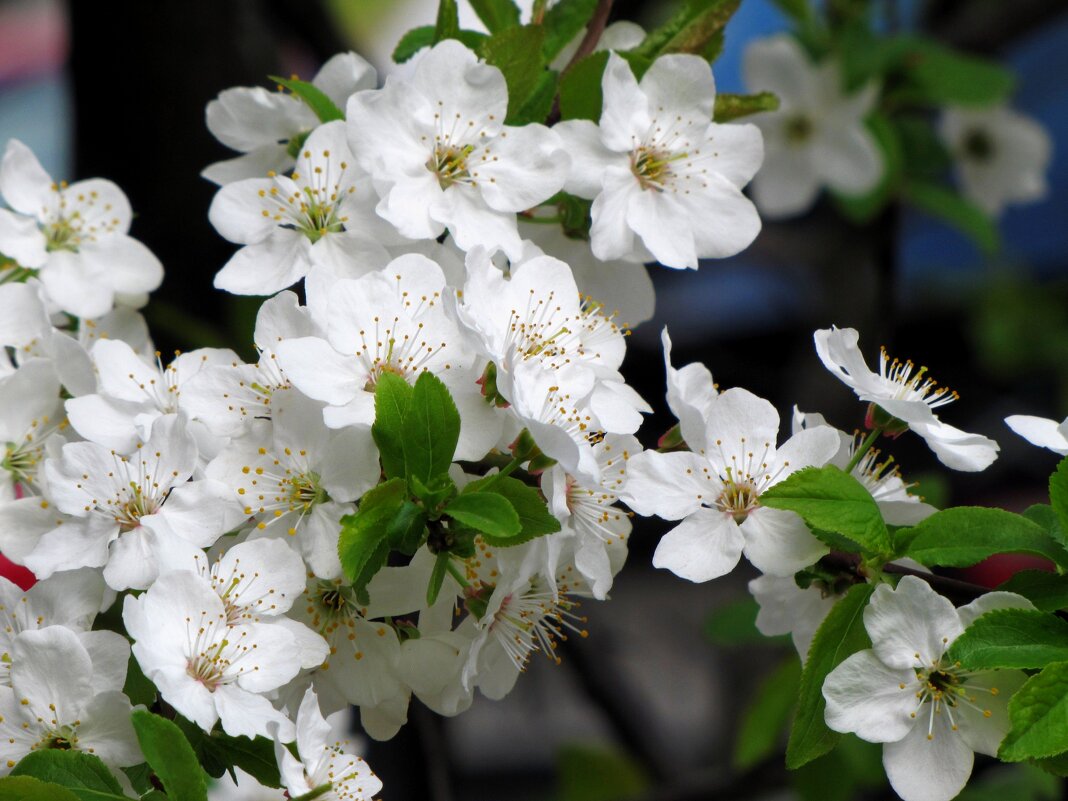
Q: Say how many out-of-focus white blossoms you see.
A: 2